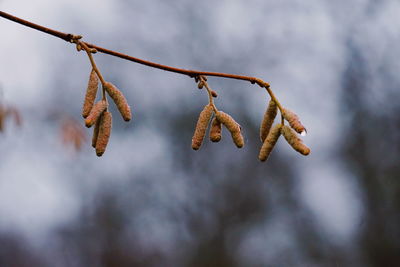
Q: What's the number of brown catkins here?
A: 12